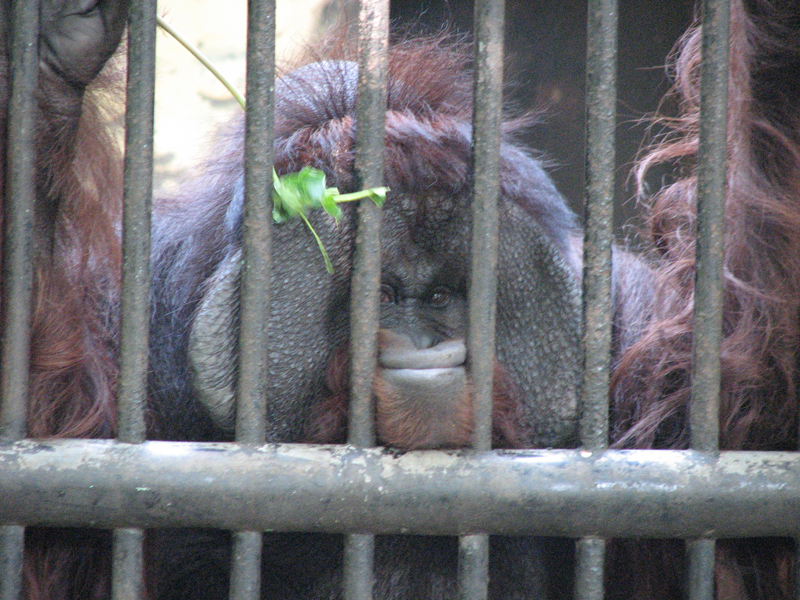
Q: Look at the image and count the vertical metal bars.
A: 7